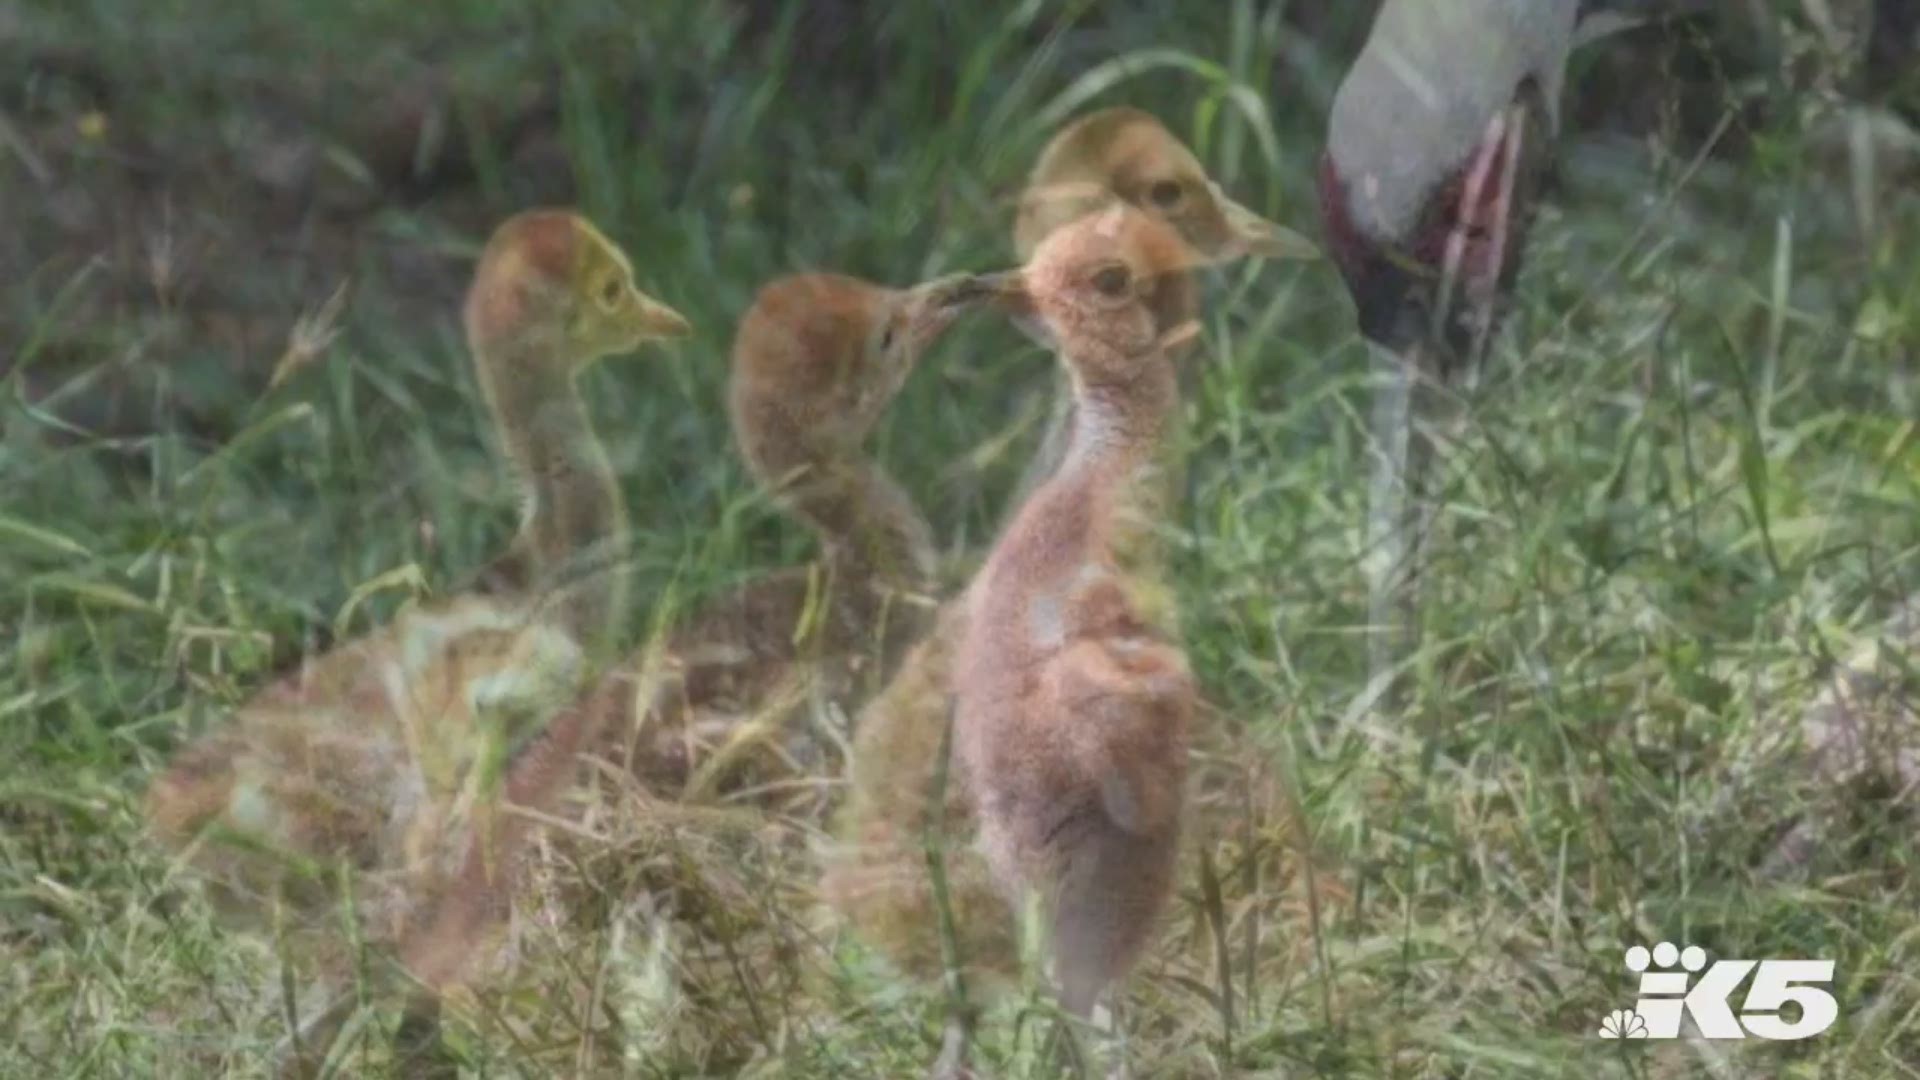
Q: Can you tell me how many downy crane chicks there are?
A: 4